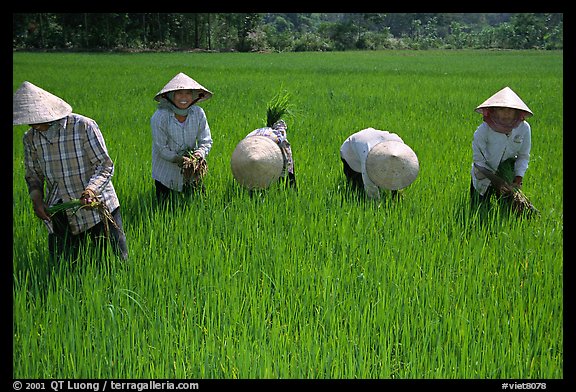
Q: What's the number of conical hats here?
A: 5